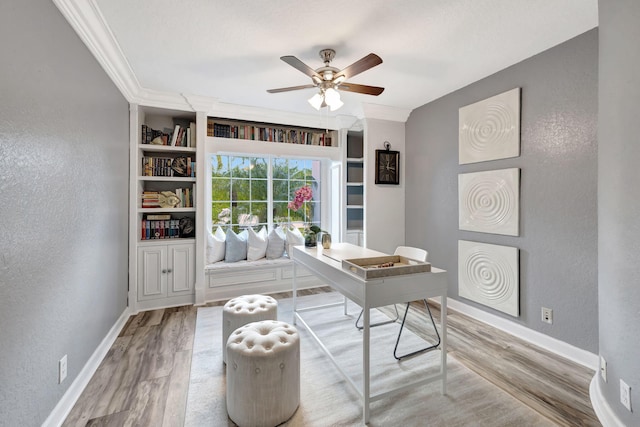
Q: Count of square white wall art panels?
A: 3